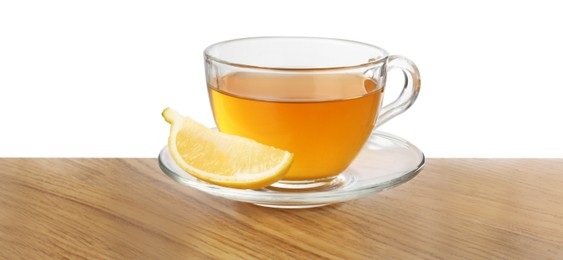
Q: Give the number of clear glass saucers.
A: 1